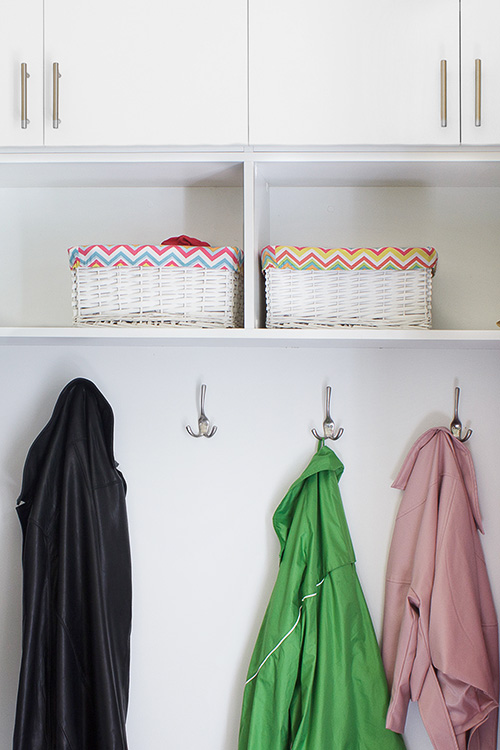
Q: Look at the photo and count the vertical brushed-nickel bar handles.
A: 4